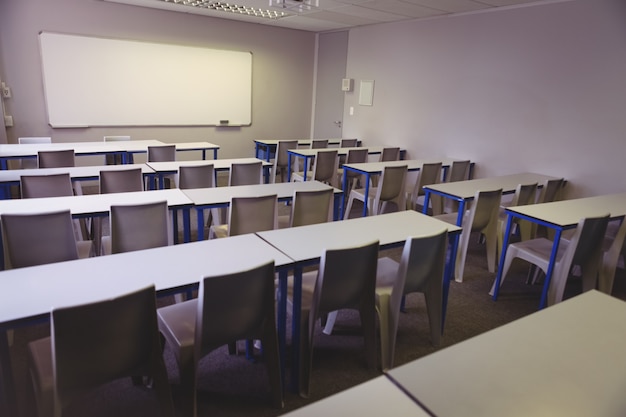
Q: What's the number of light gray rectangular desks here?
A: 15